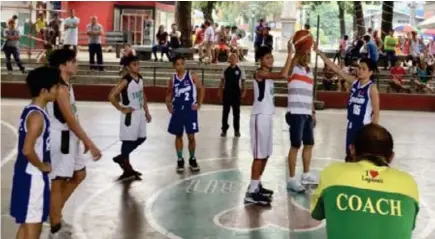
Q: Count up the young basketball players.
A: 6